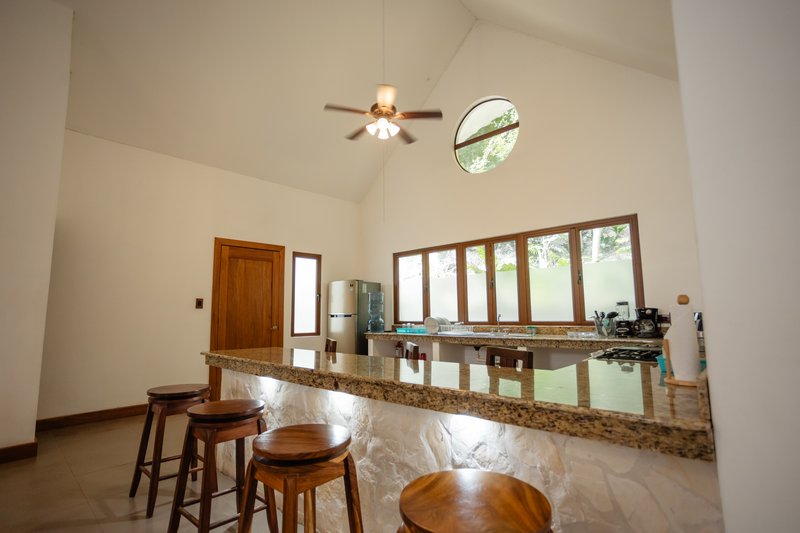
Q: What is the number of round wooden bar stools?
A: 4